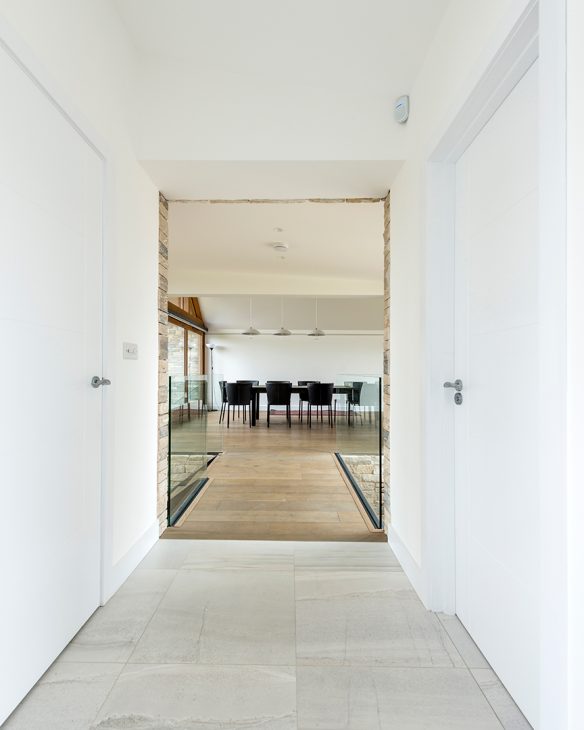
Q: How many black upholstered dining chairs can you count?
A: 8